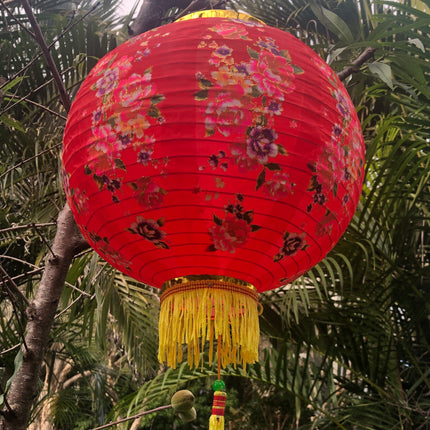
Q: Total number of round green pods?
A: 2